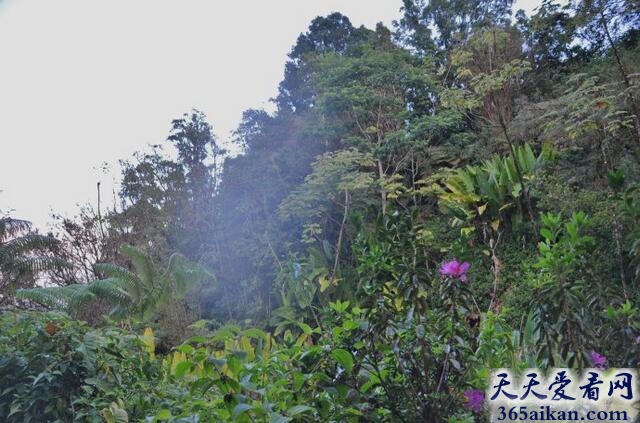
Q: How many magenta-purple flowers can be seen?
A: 3